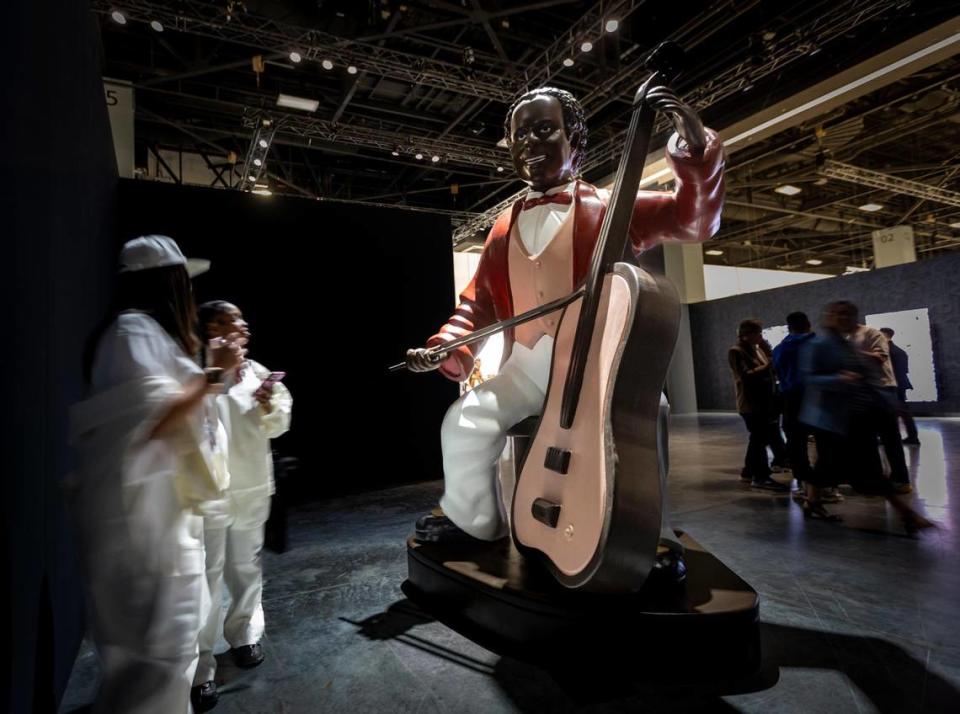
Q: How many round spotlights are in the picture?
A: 15